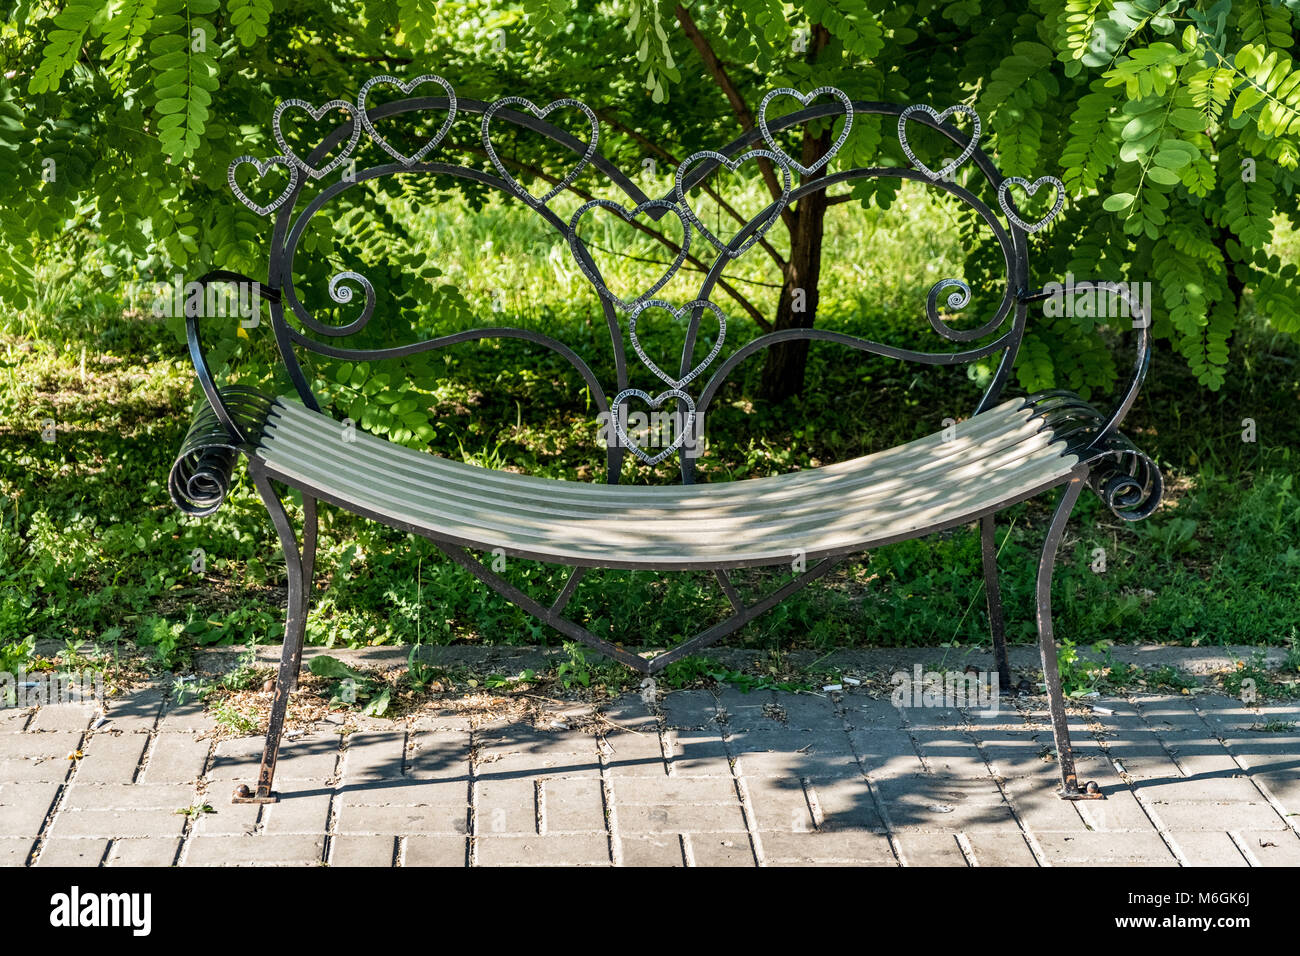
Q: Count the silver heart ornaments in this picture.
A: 11